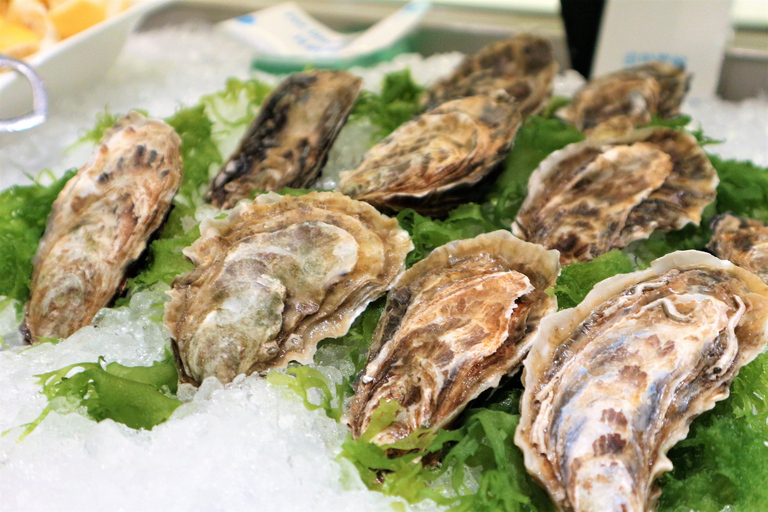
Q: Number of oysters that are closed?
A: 10